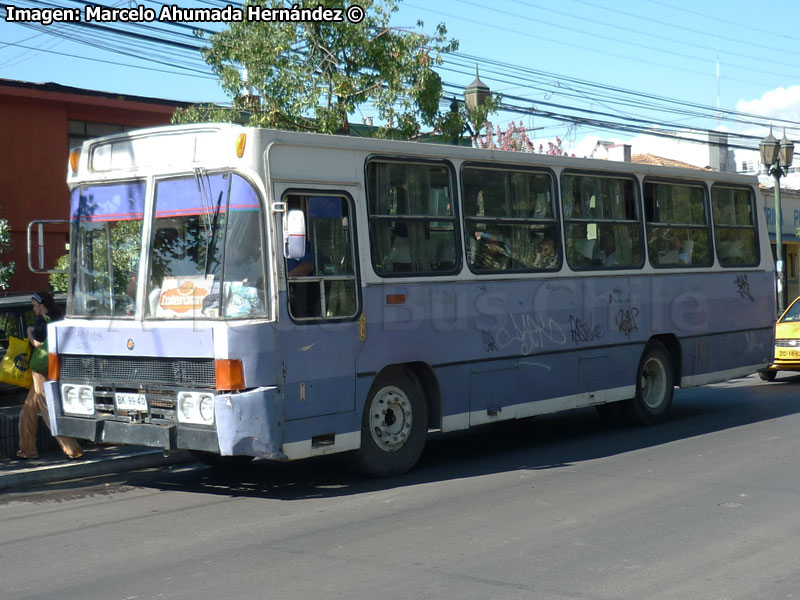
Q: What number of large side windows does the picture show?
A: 5